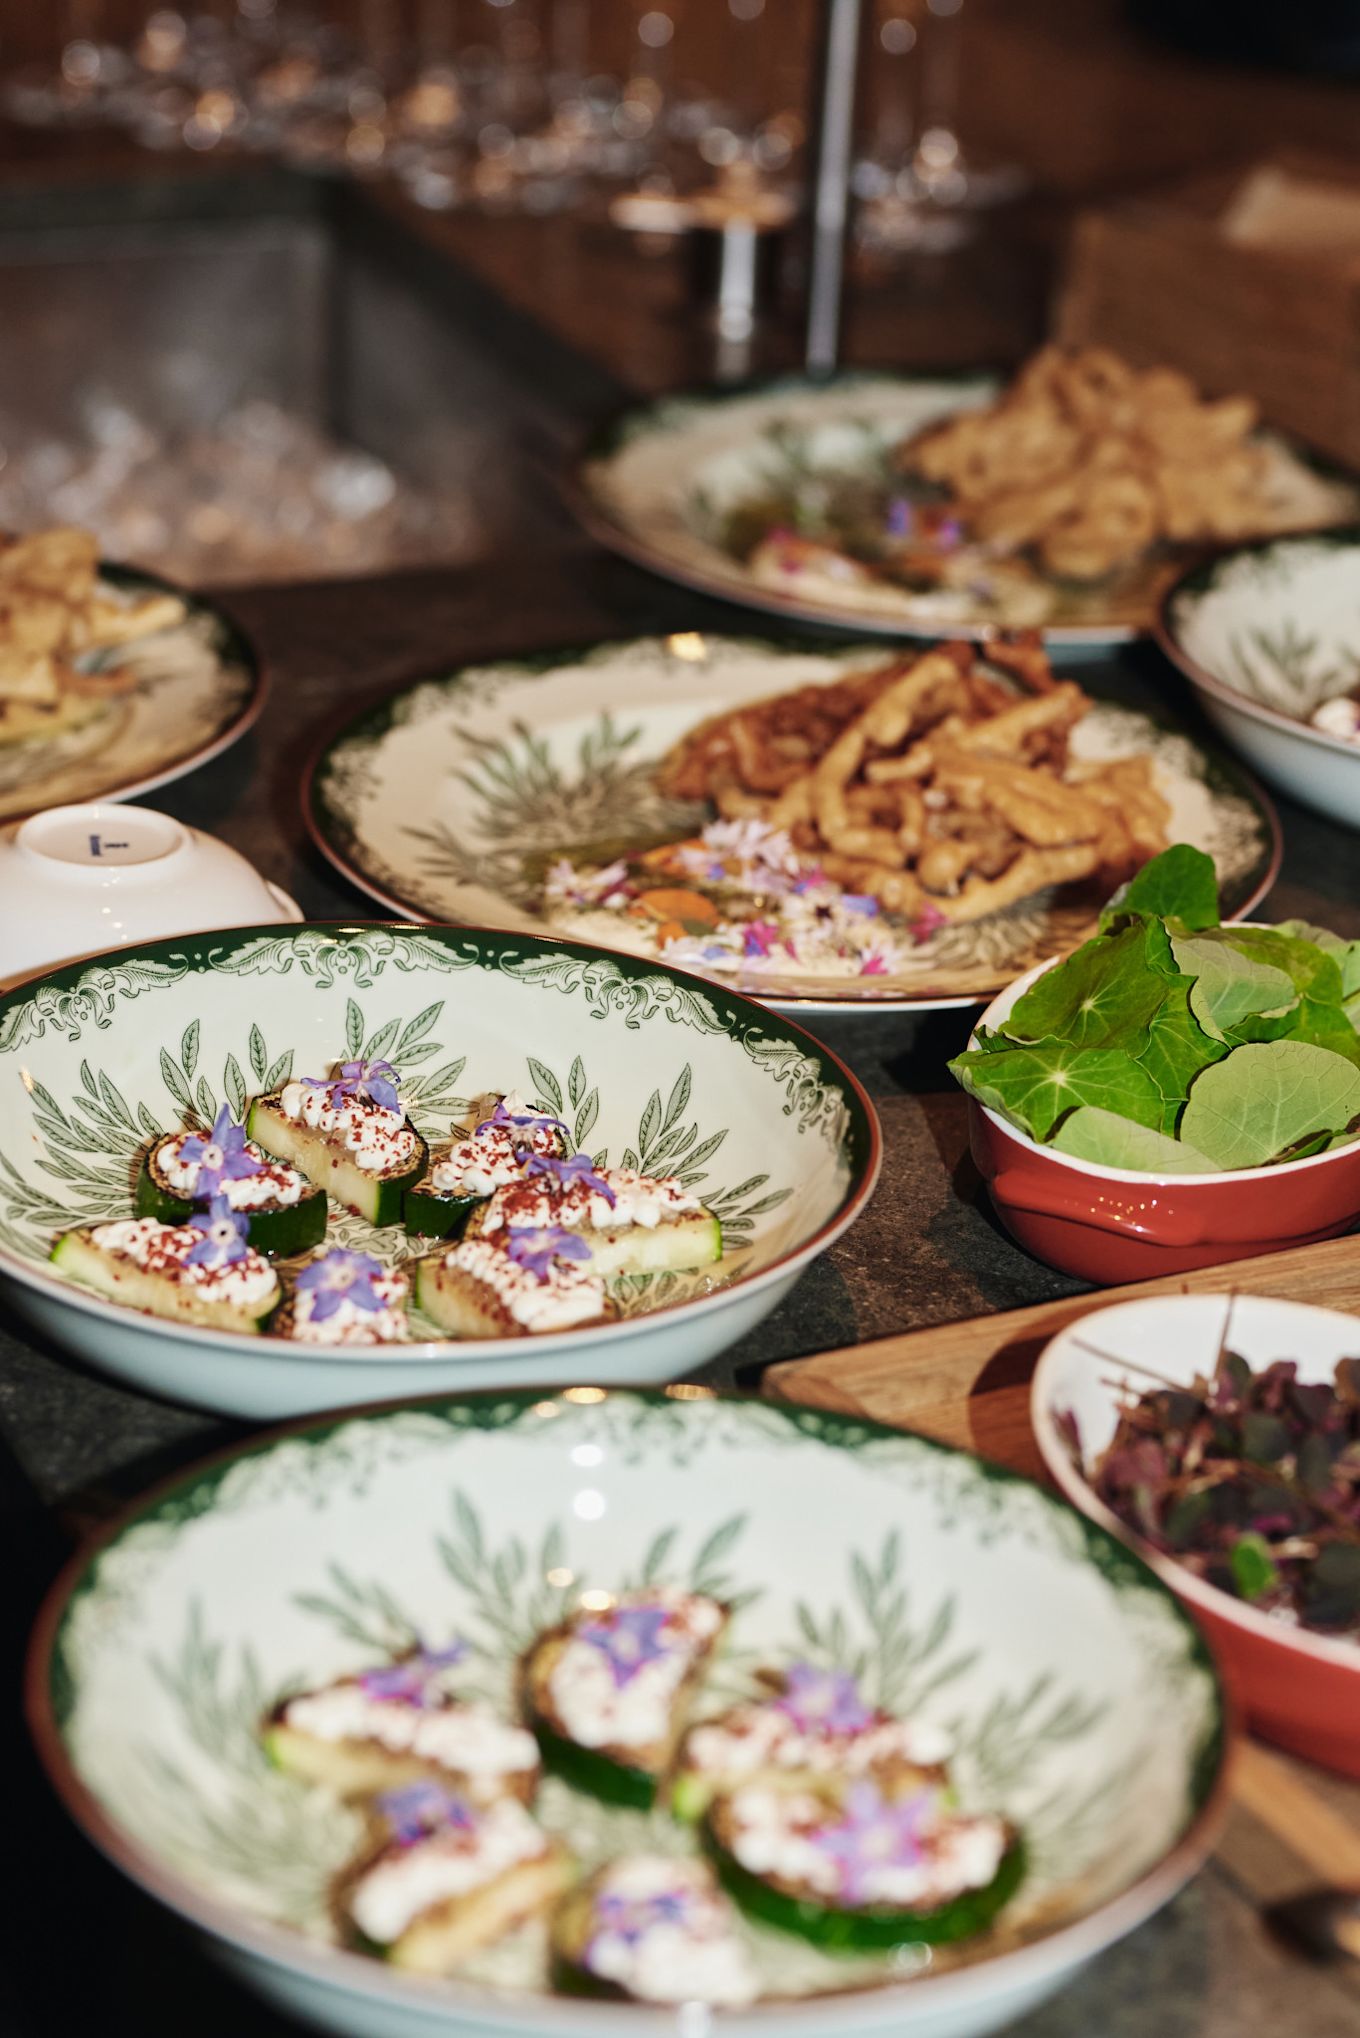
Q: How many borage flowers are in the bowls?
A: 13